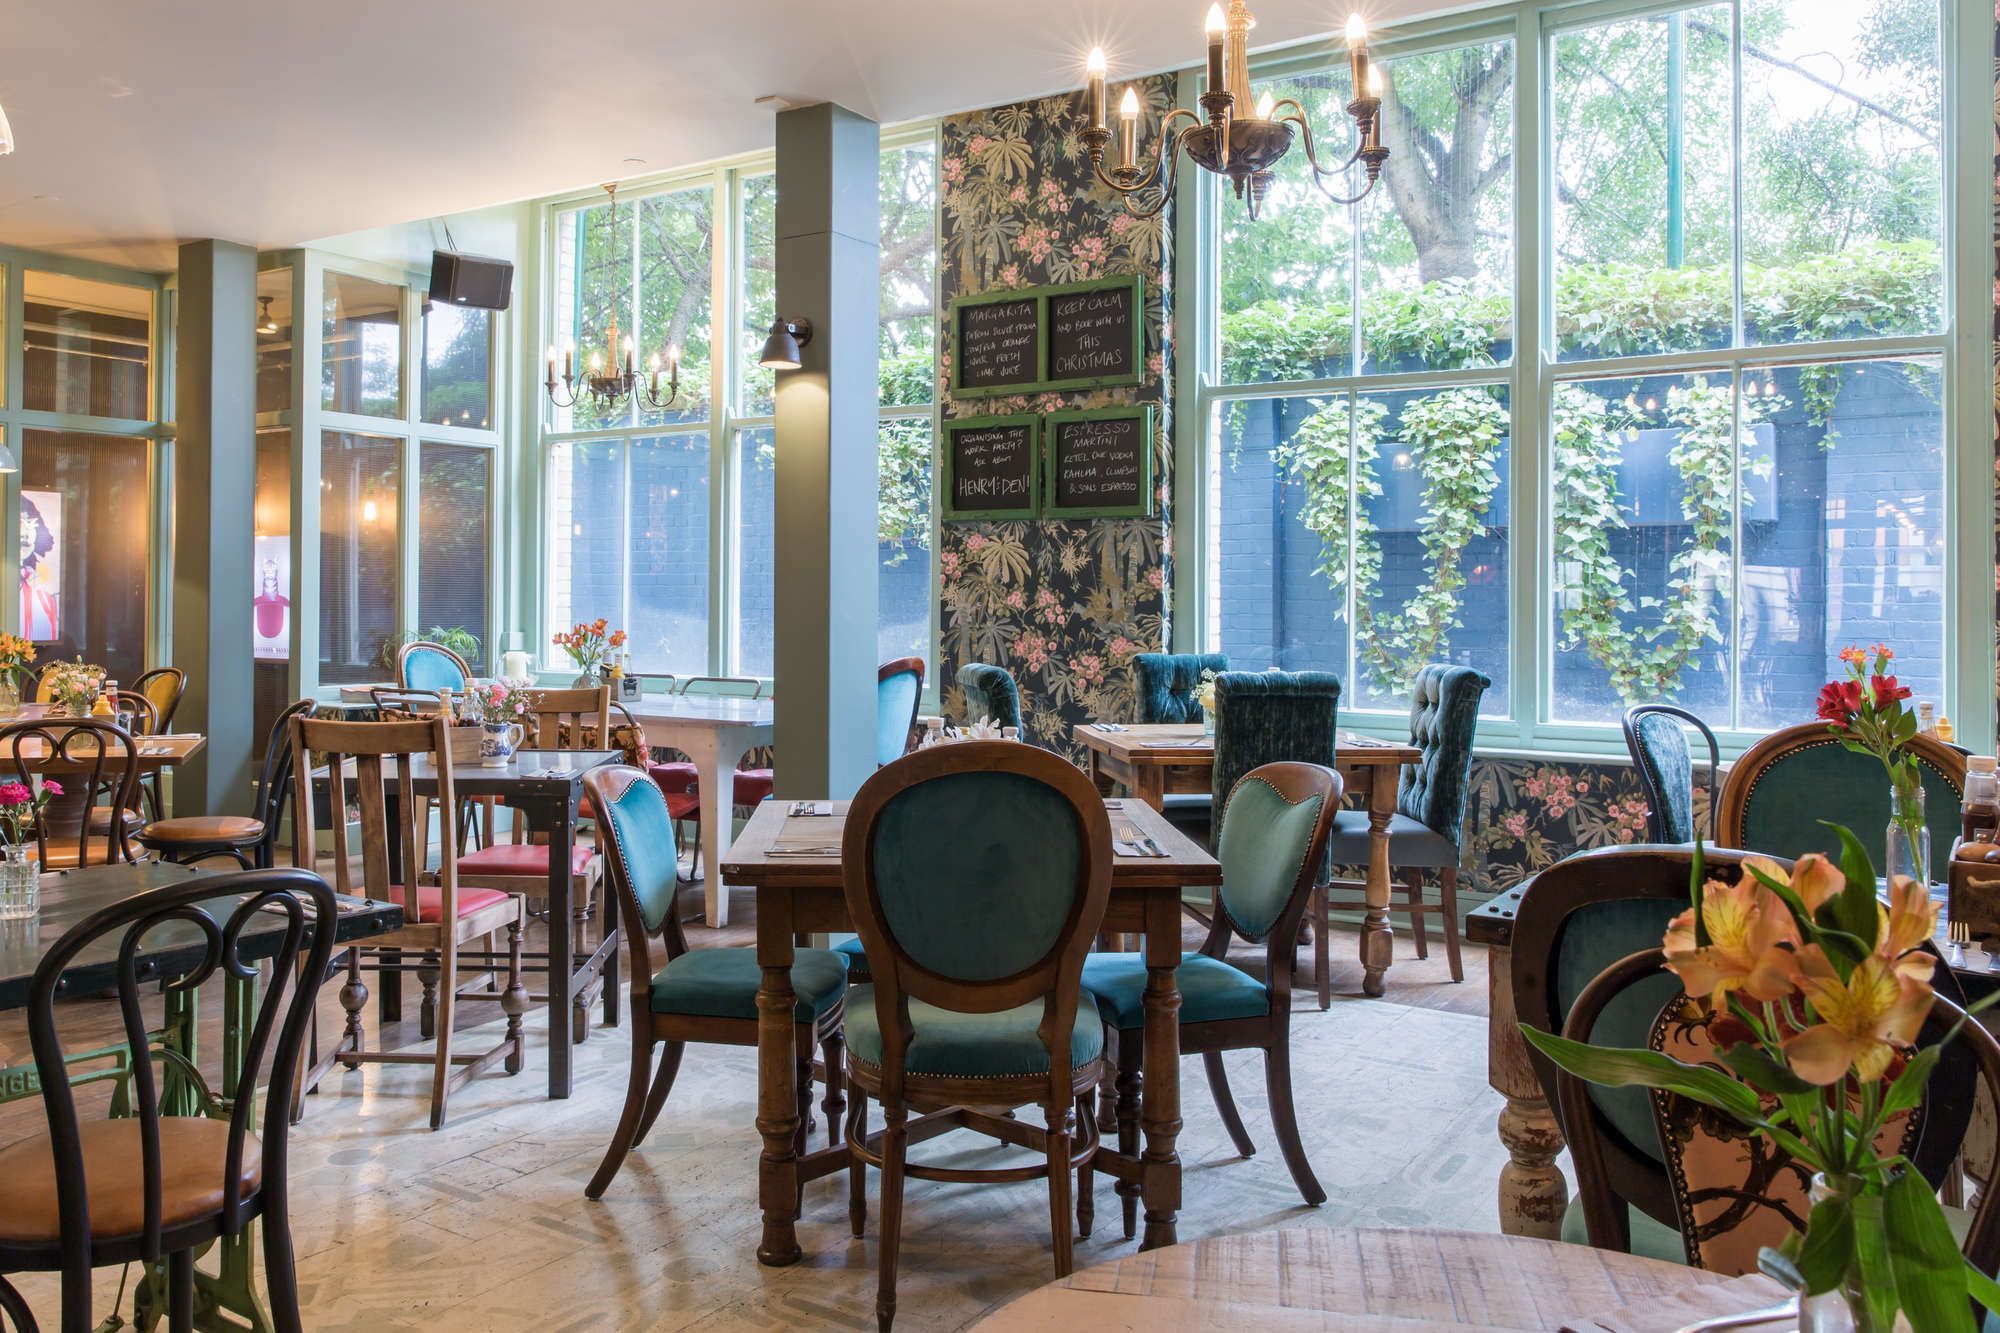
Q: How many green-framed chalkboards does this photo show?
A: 4